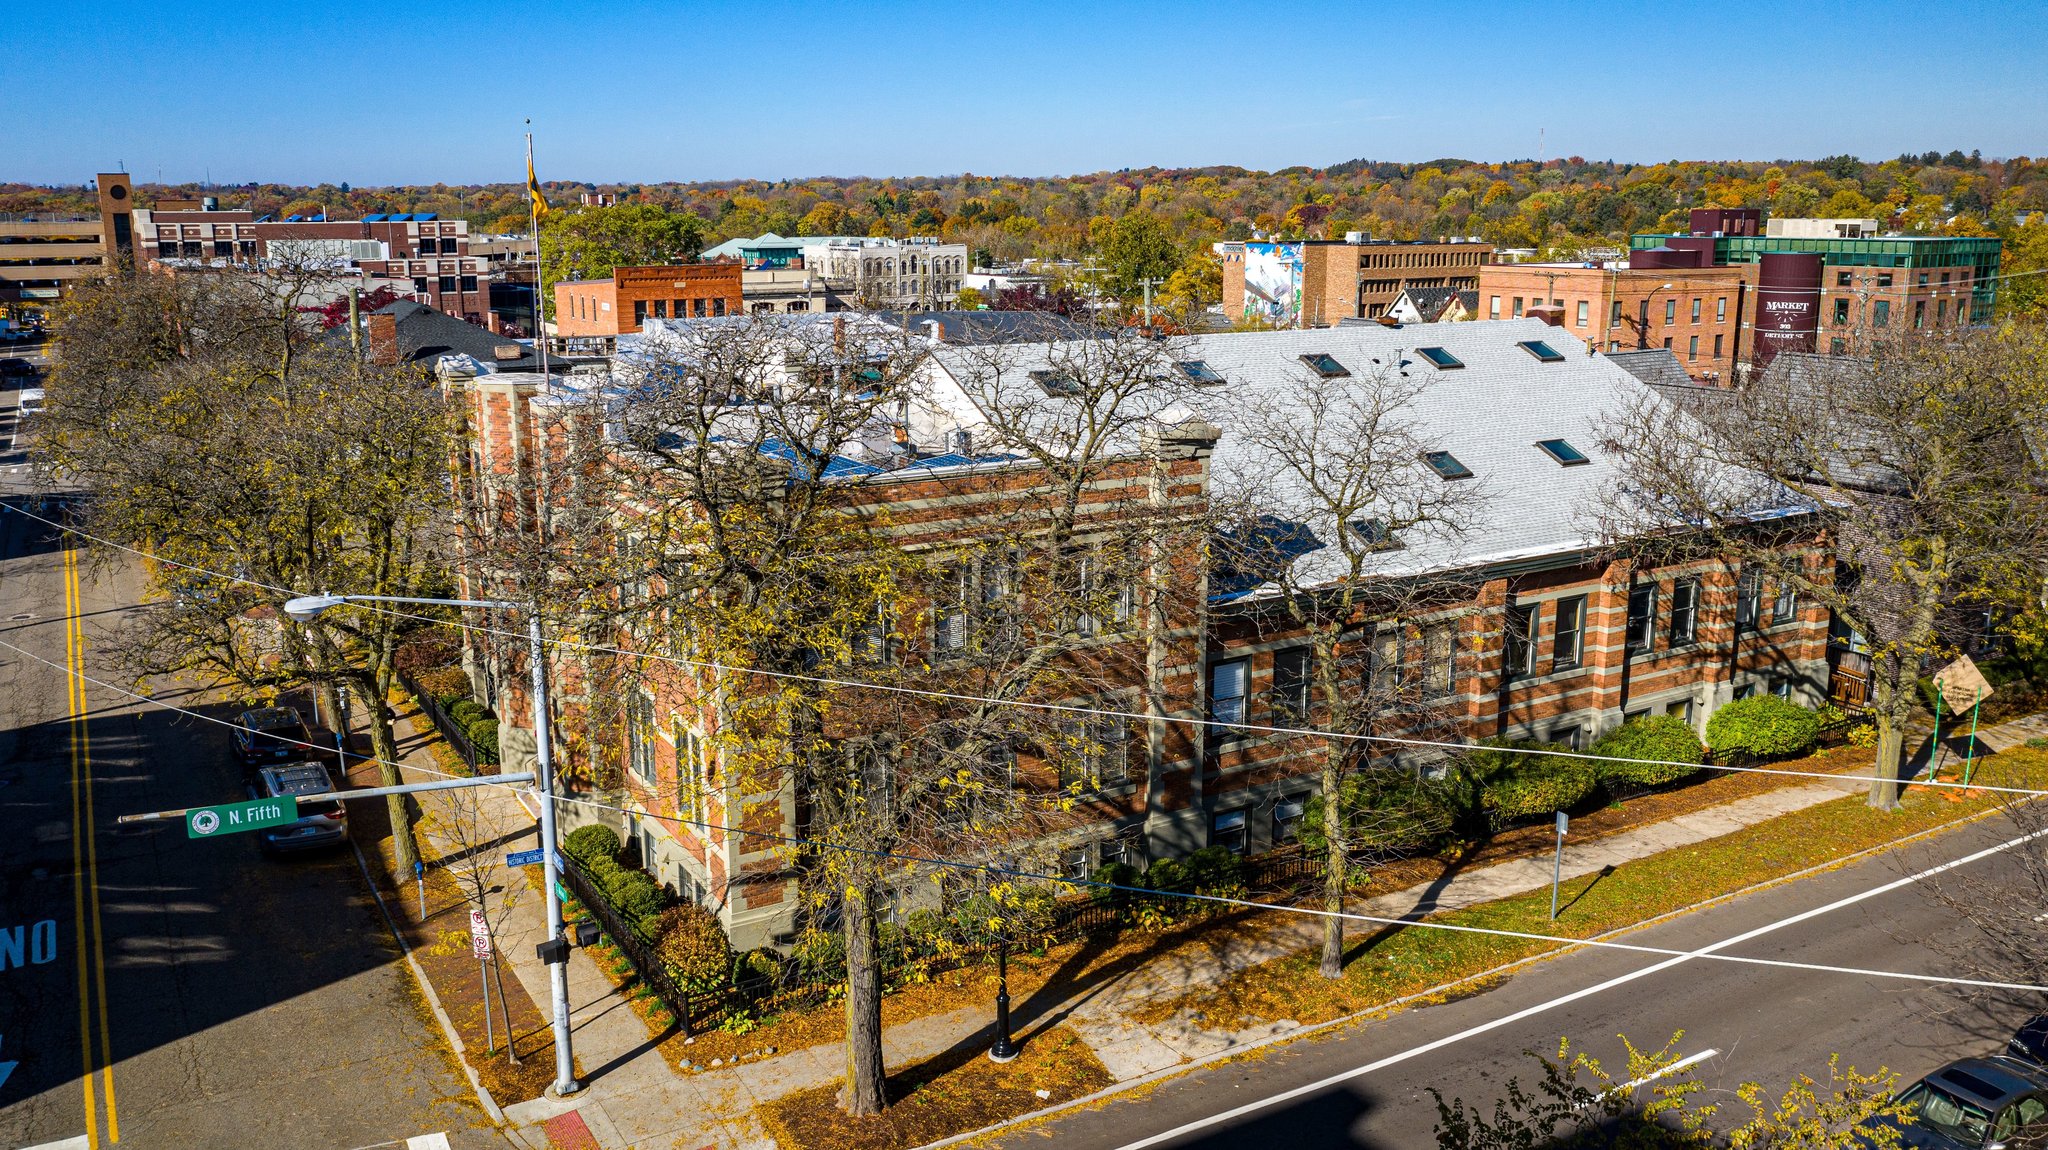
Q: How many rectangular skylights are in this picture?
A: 8